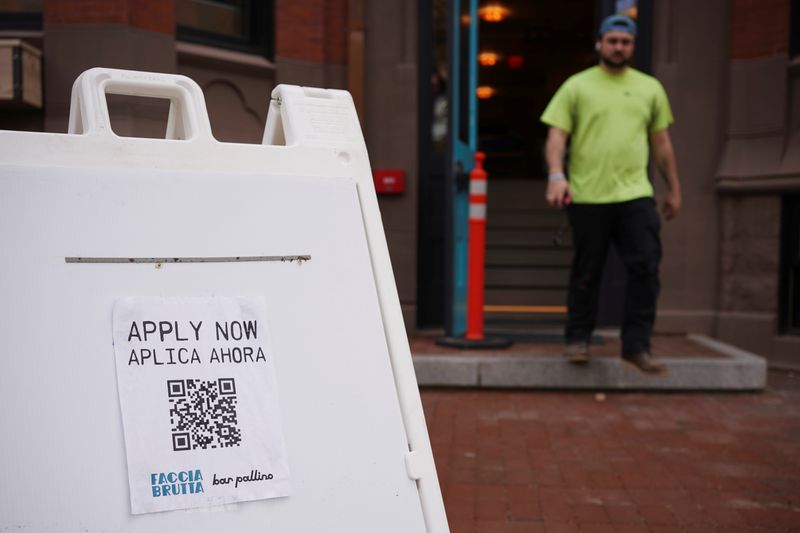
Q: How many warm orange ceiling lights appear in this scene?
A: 3